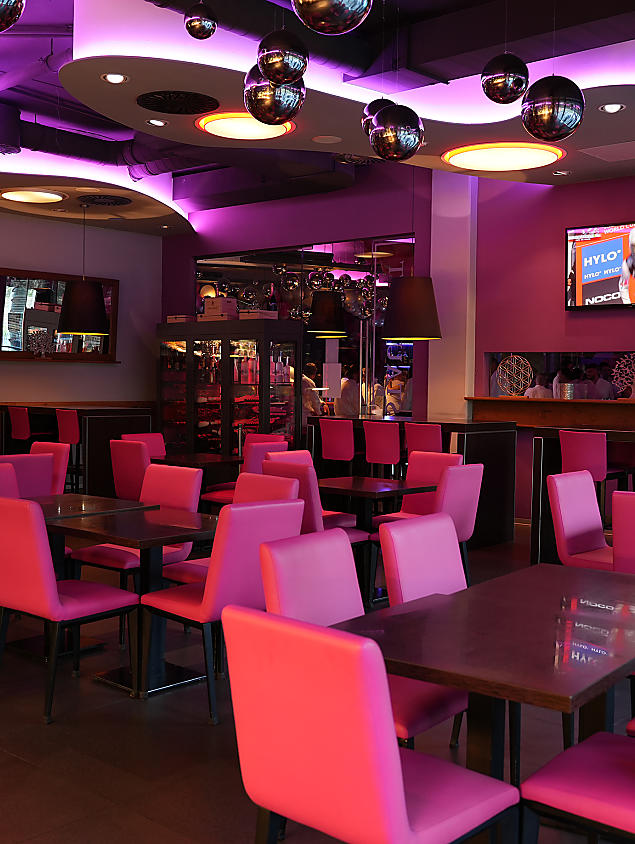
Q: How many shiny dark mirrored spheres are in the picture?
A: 9